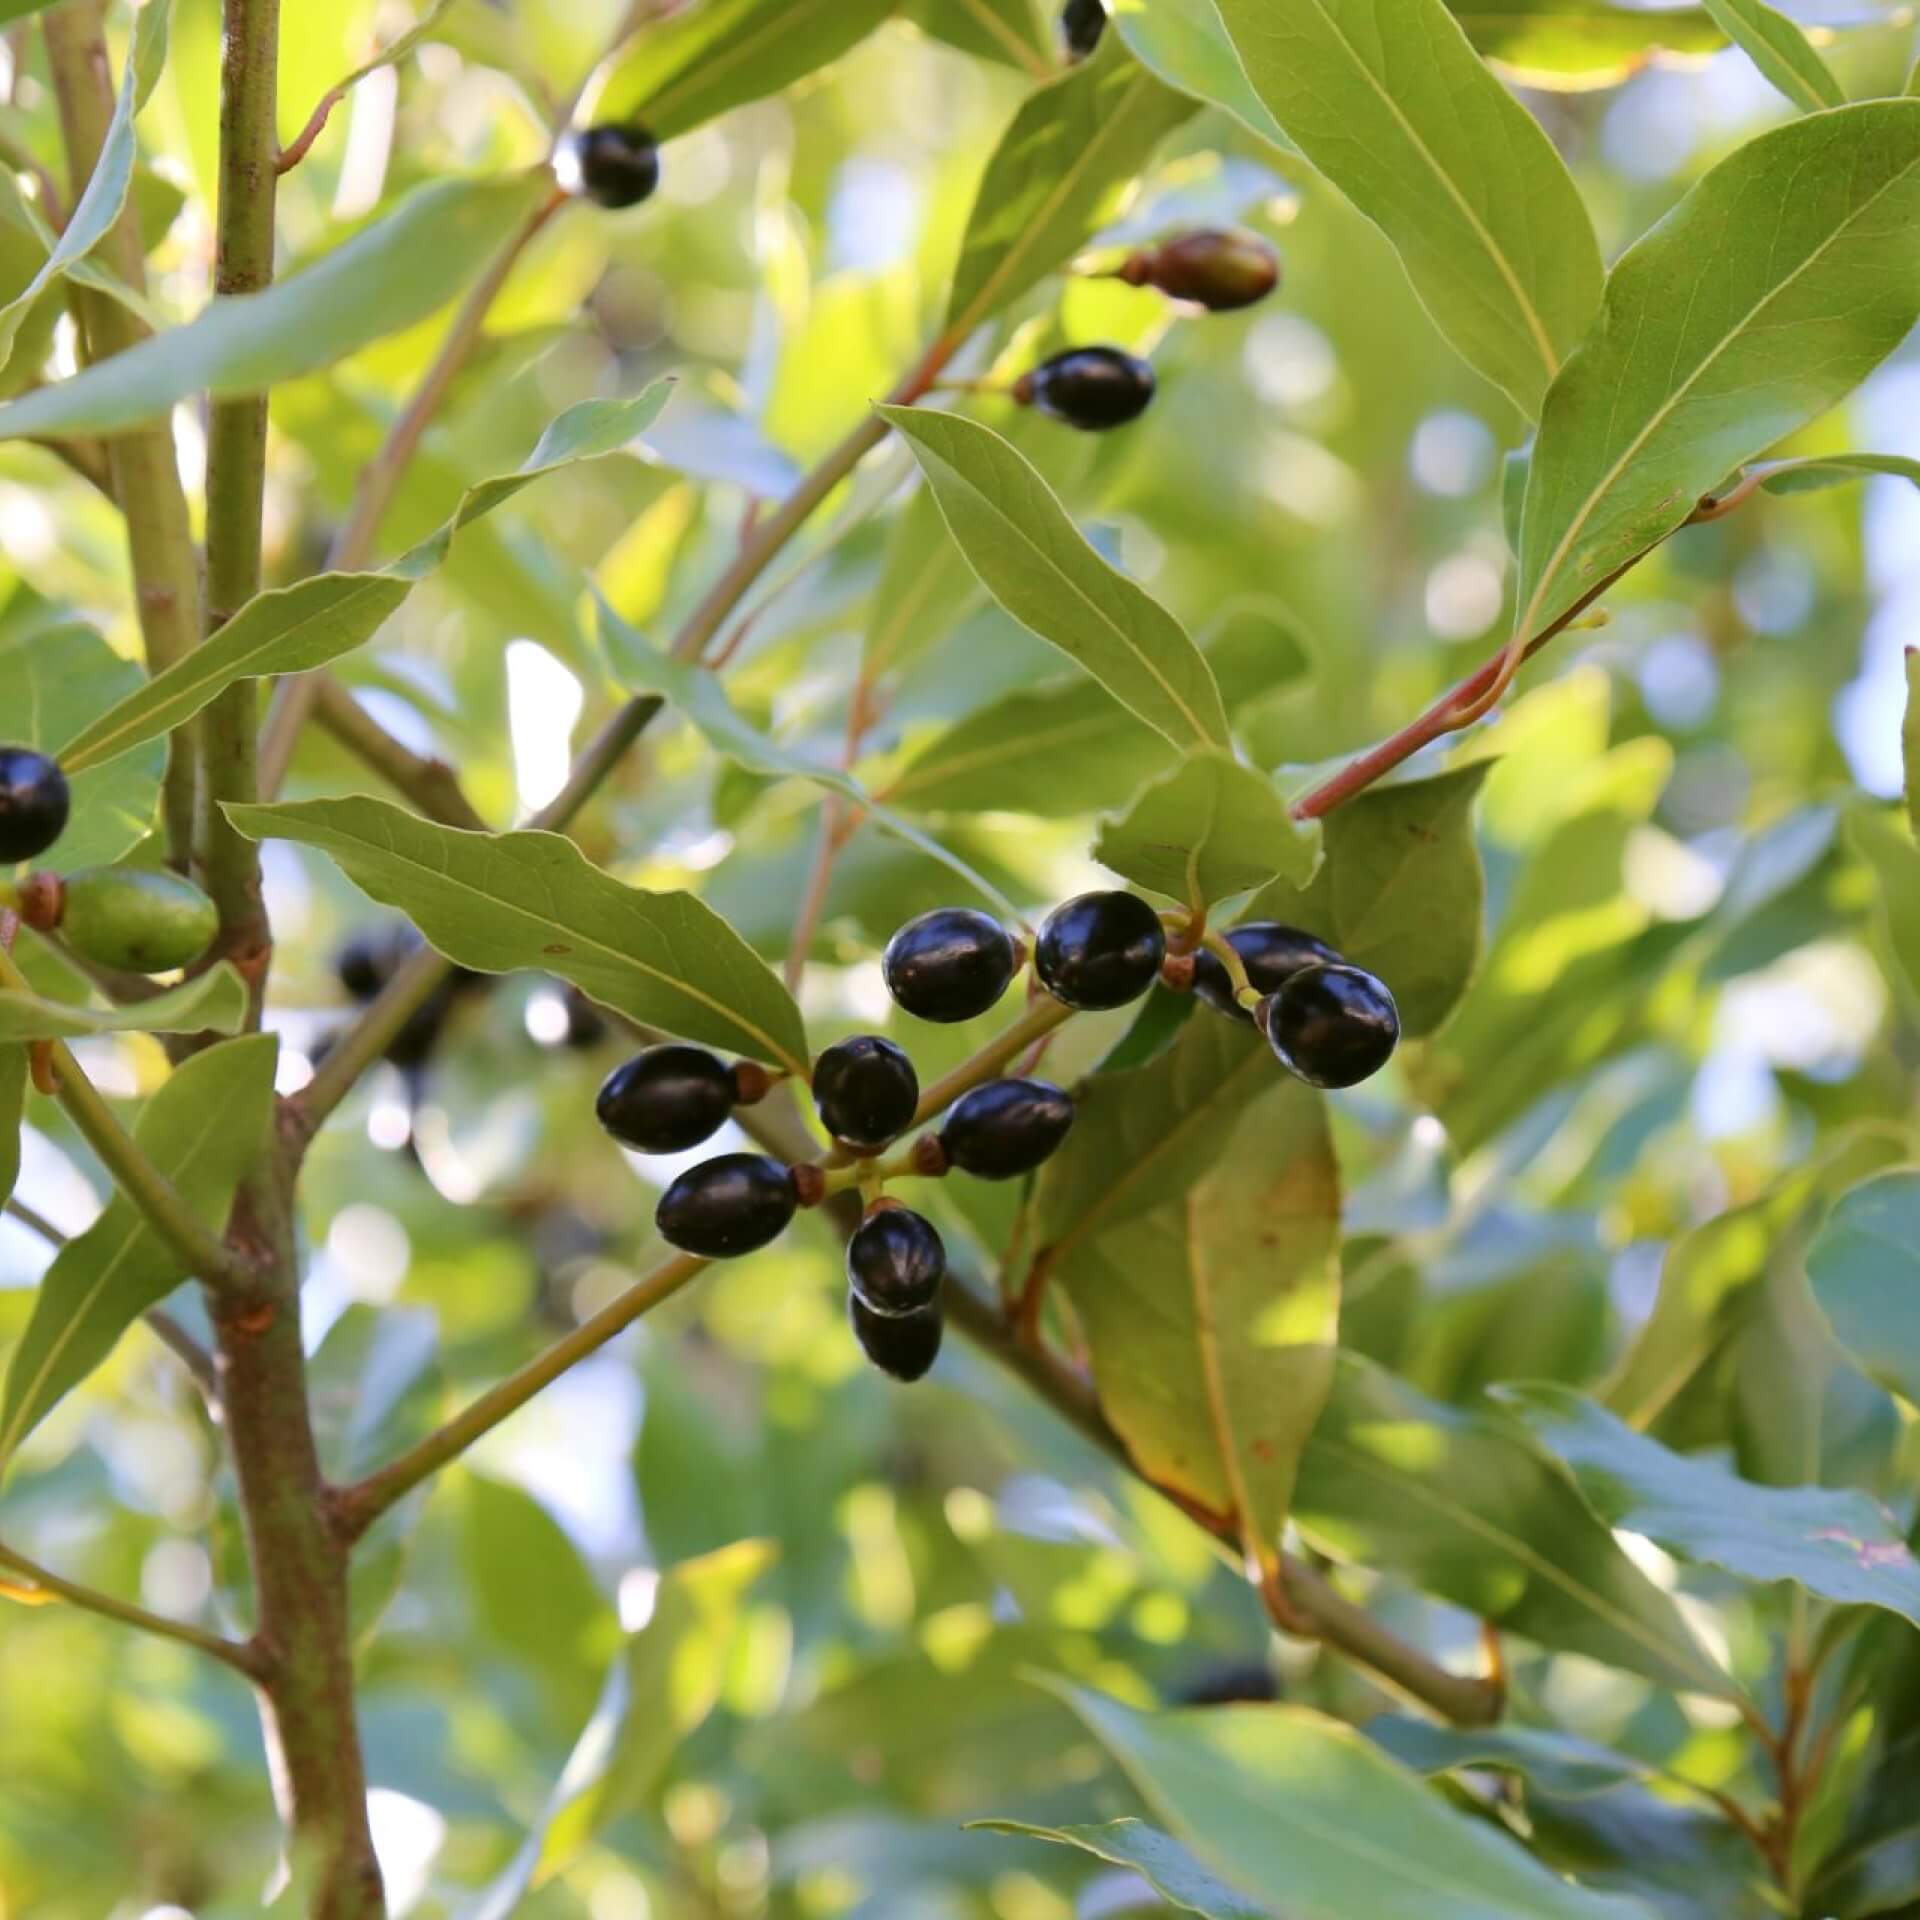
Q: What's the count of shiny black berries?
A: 14